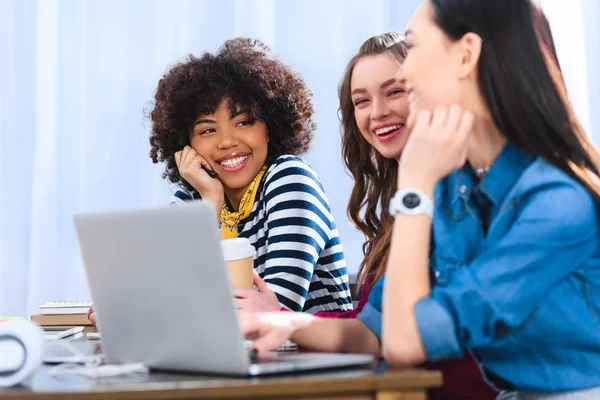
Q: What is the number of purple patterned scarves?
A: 0